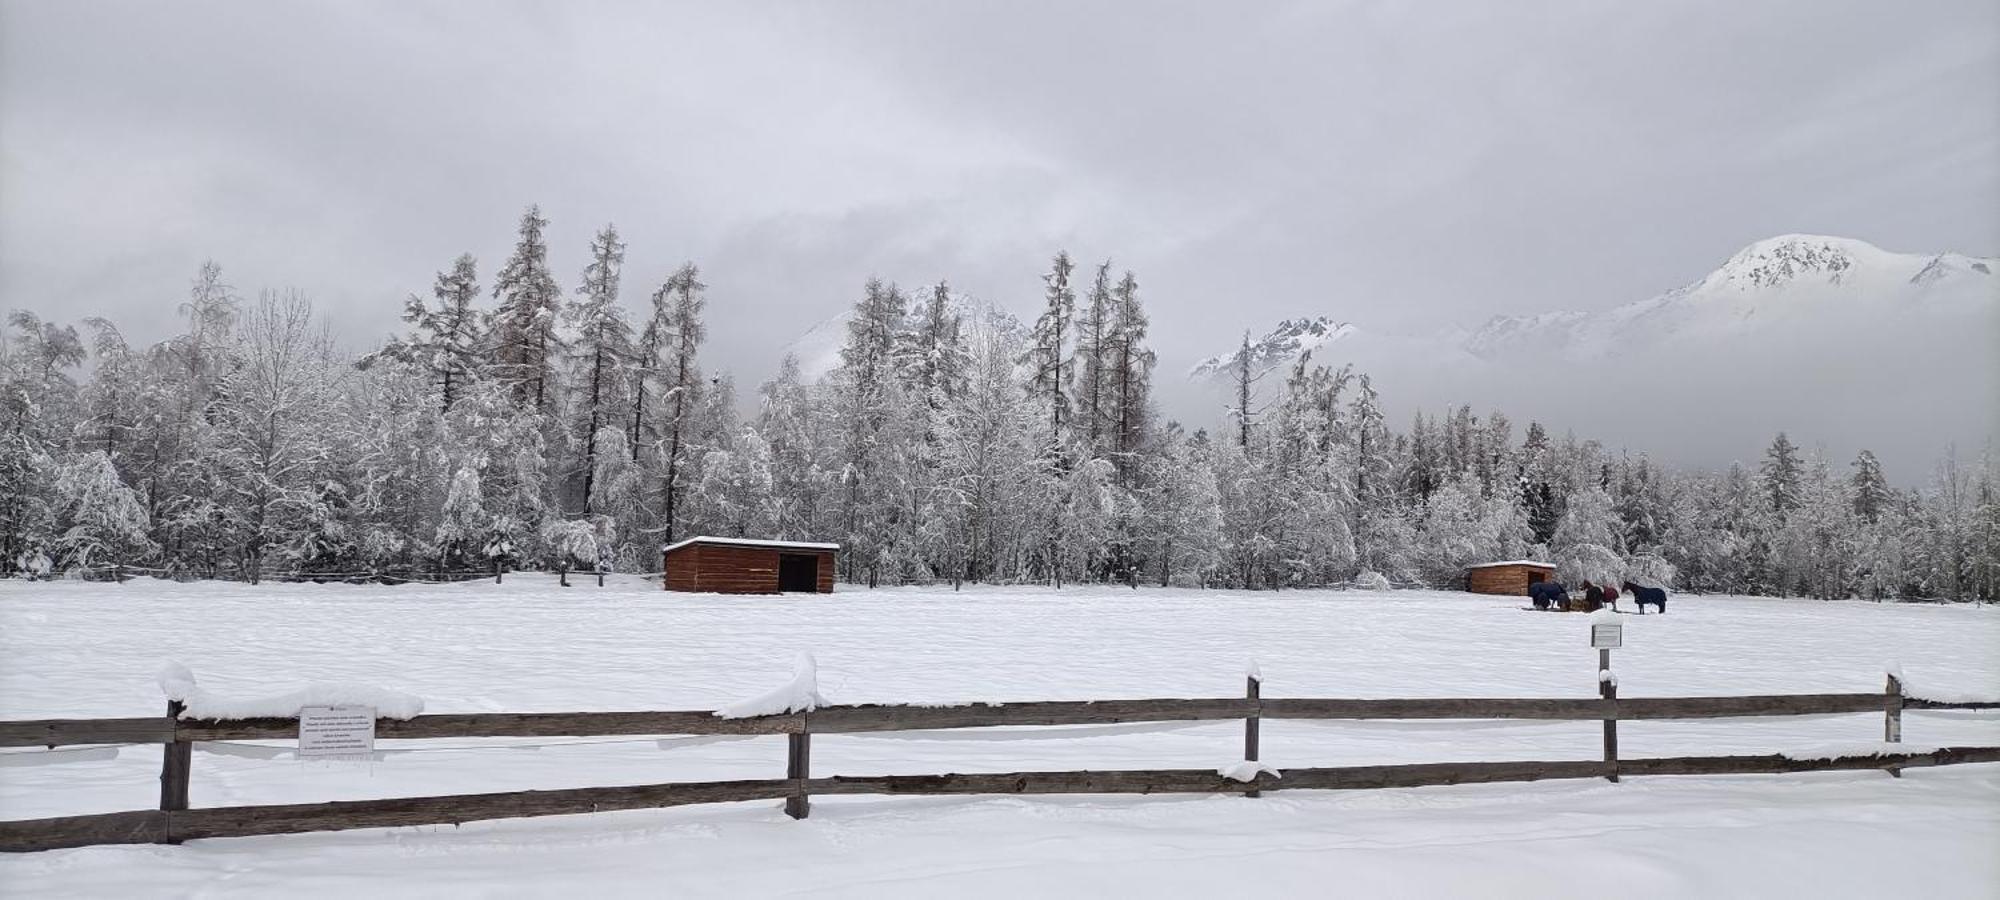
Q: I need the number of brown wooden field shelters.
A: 2